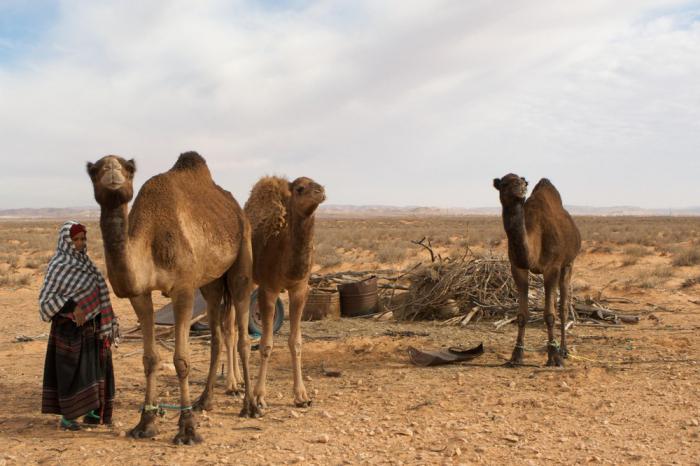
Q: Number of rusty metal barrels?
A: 2